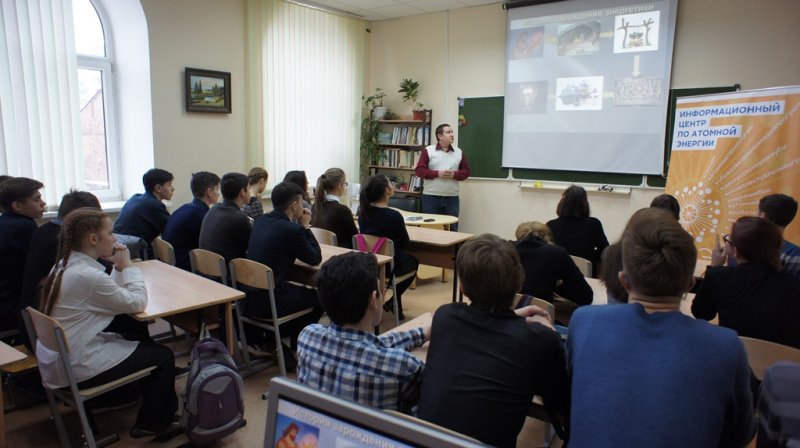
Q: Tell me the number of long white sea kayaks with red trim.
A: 0